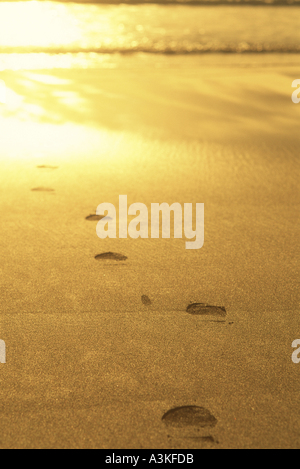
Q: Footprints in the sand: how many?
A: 6